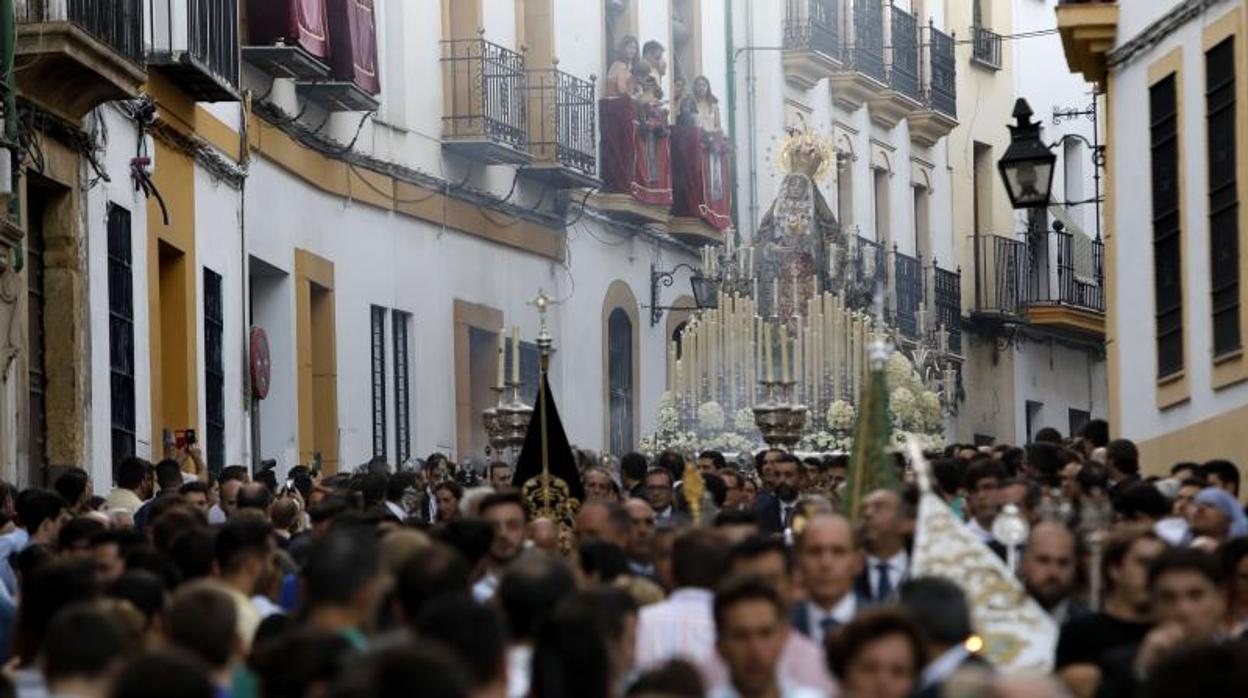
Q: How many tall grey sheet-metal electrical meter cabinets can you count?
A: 0